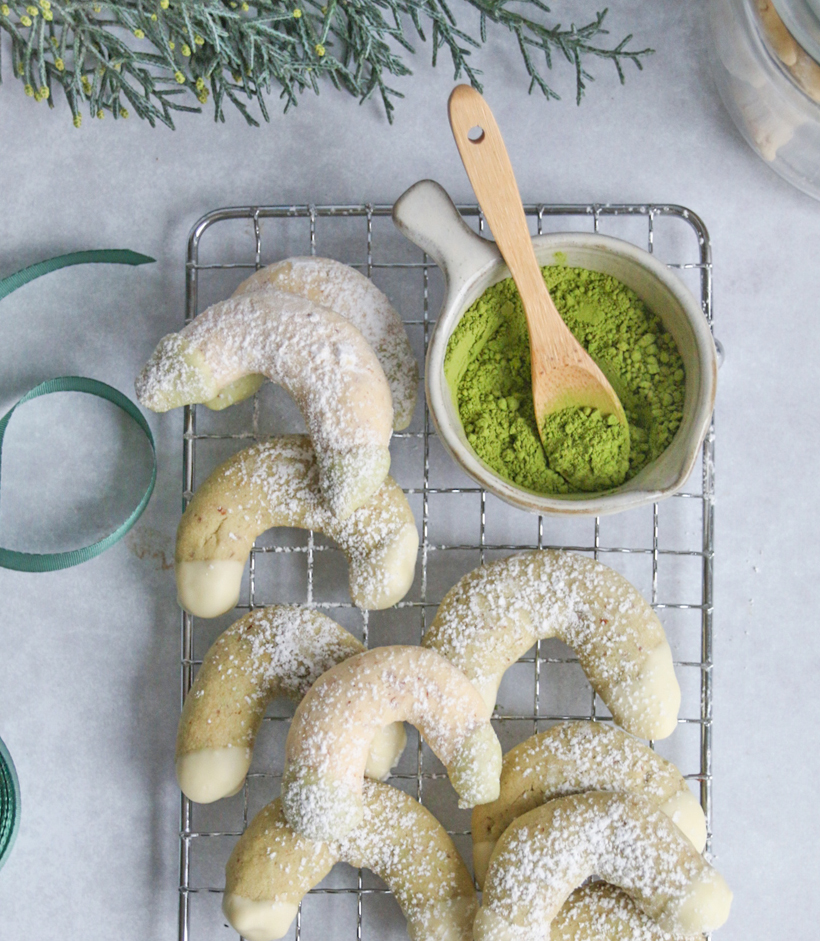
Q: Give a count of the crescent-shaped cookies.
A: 10